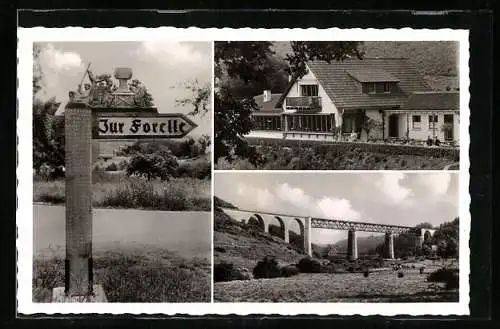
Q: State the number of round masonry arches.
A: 4